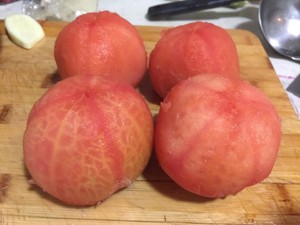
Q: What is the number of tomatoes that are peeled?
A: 4